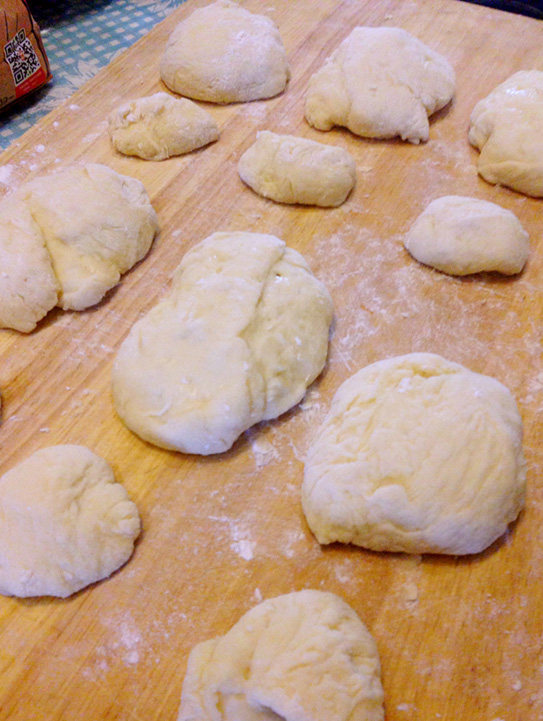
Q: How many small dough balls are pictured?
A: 3